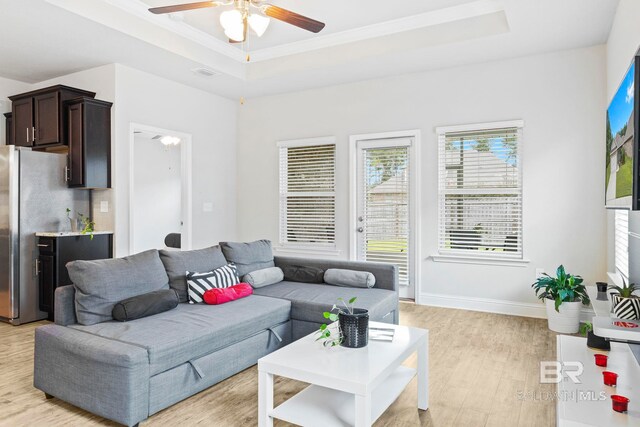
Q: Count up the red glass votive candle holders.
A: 3